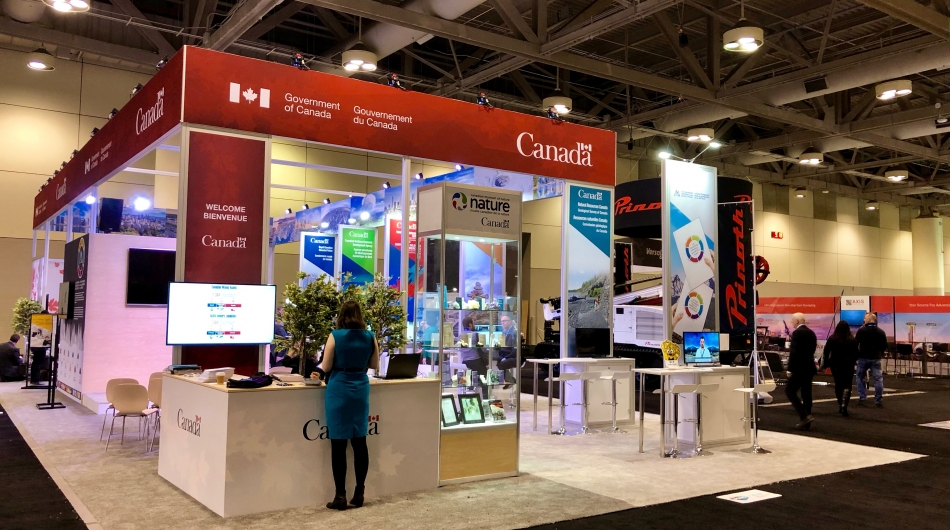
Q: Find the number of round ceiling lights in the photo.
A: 11